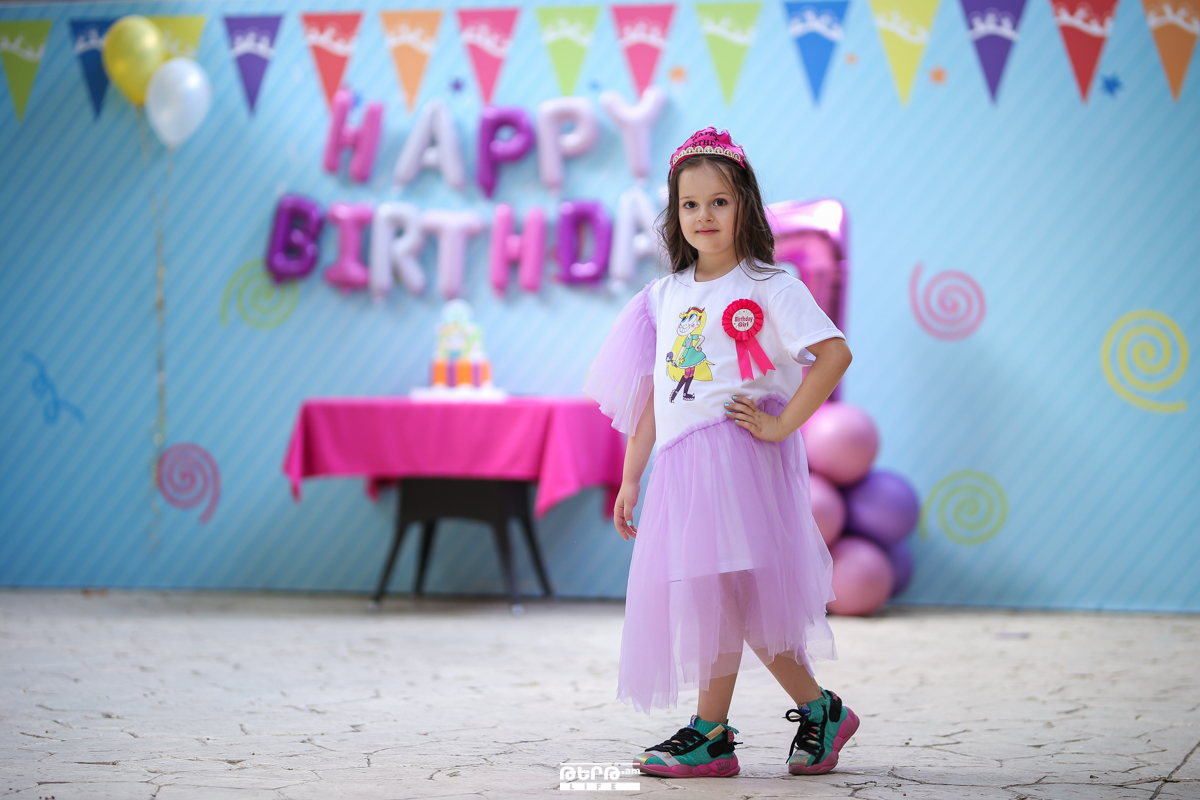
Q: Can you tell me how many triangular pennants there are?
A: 15